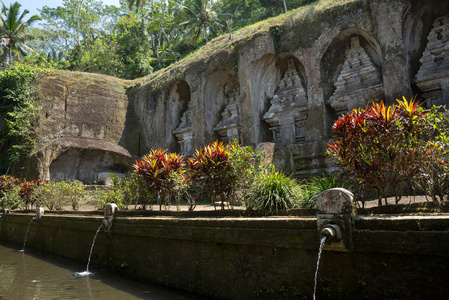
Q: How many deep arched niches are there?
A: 5